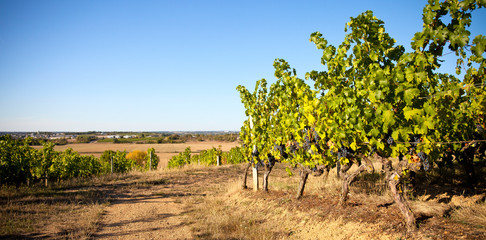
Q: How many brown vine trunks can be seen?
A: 5